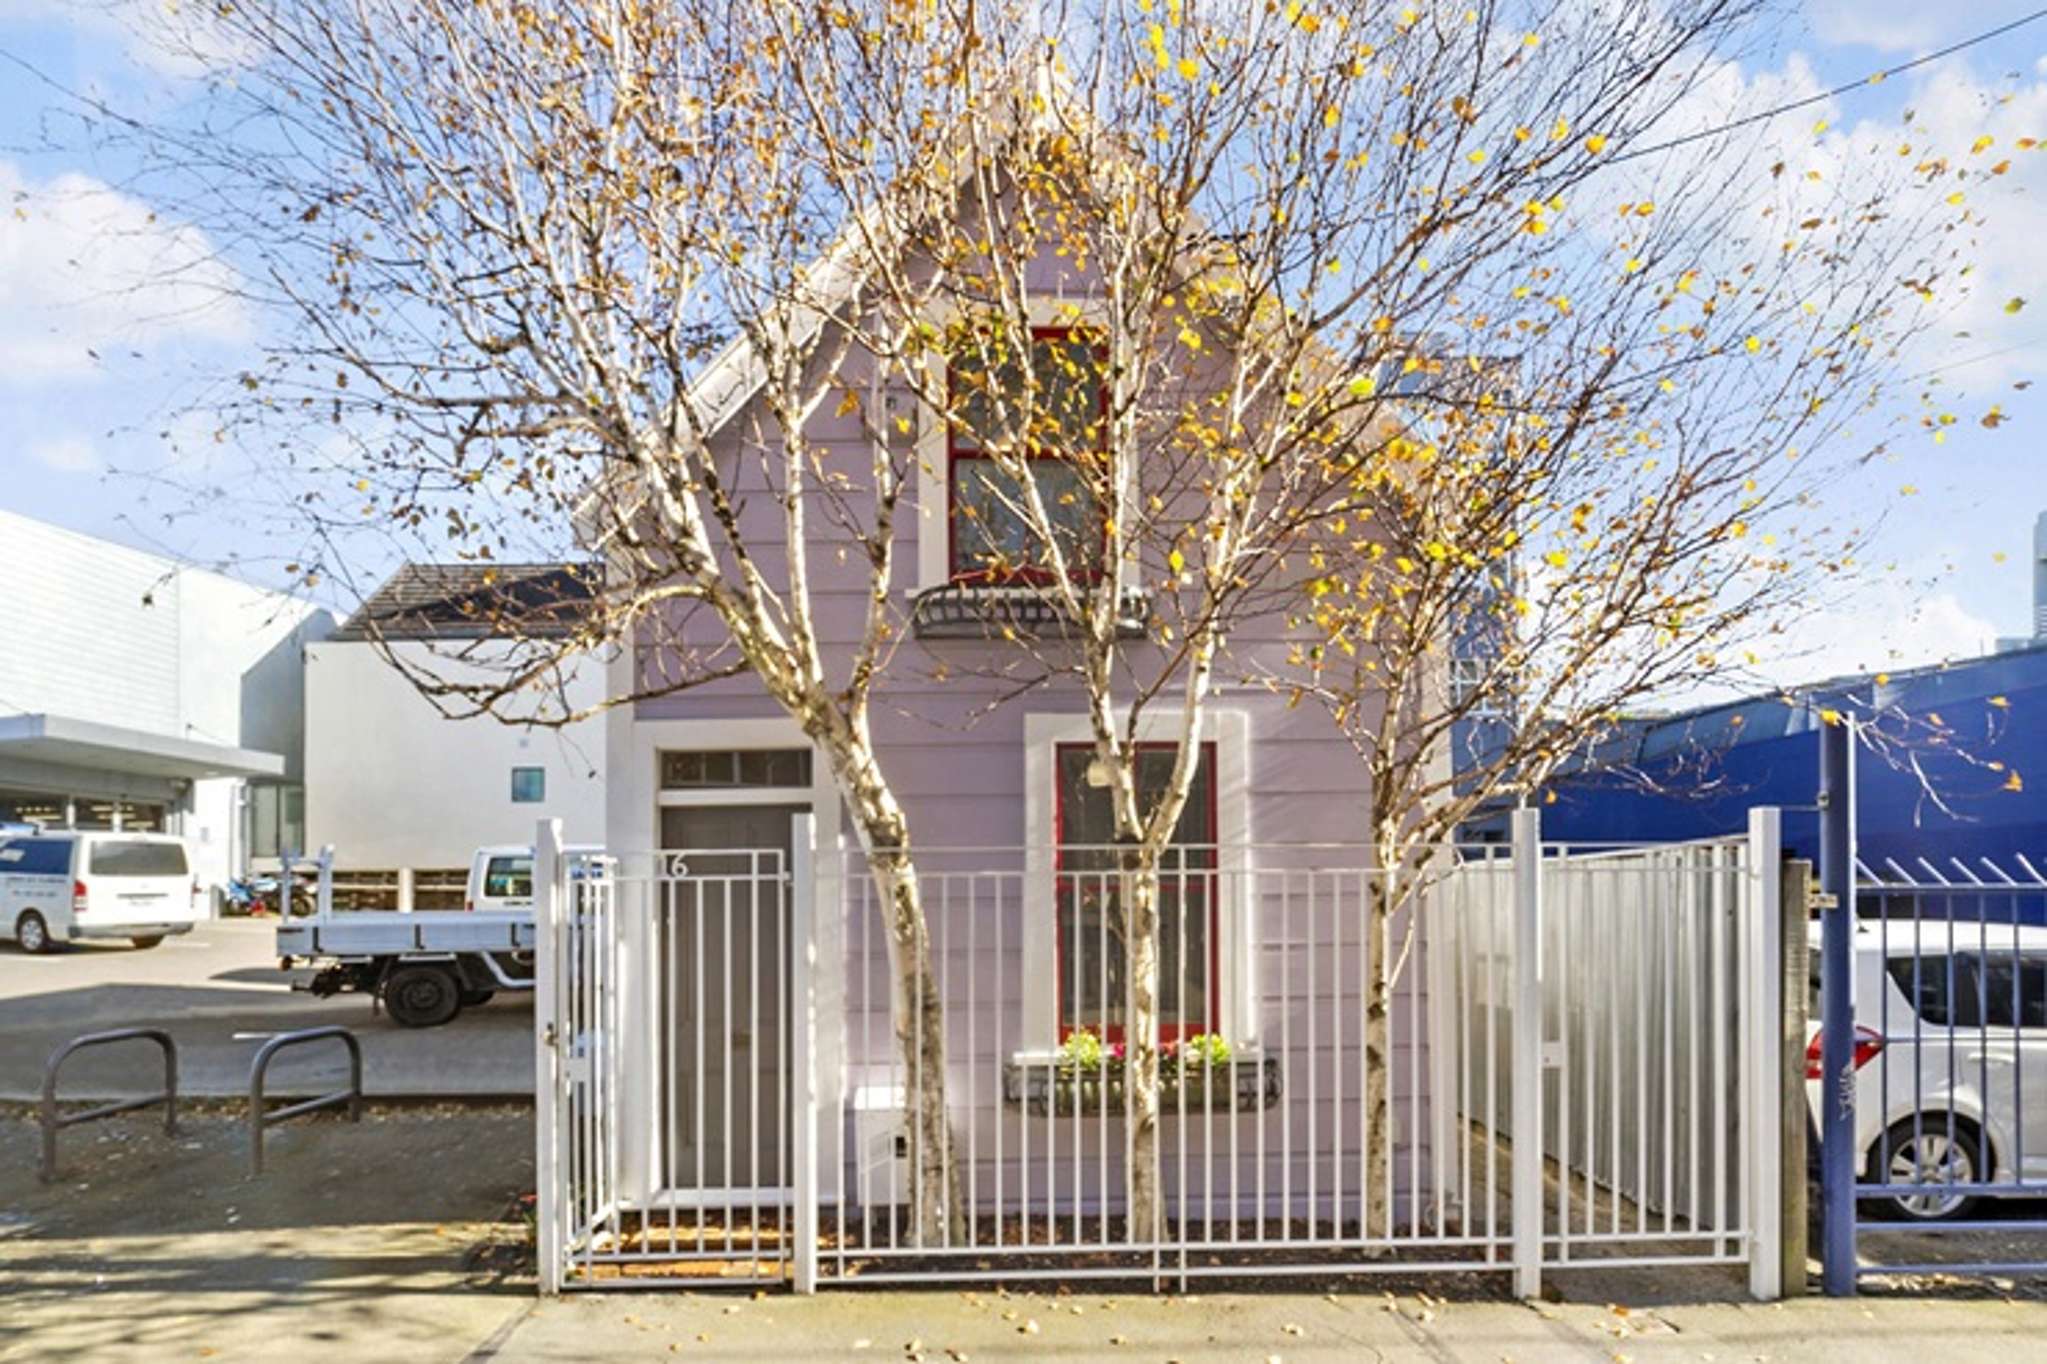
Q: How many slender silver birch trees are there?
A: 3